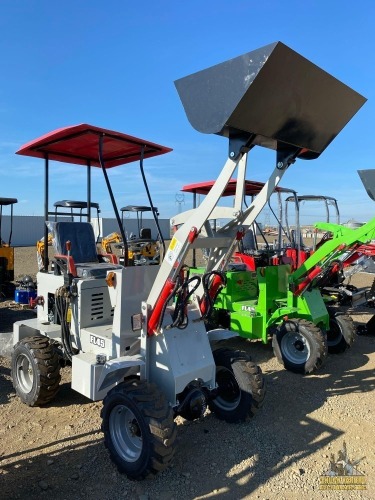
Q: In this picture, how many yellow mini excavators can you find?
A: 3